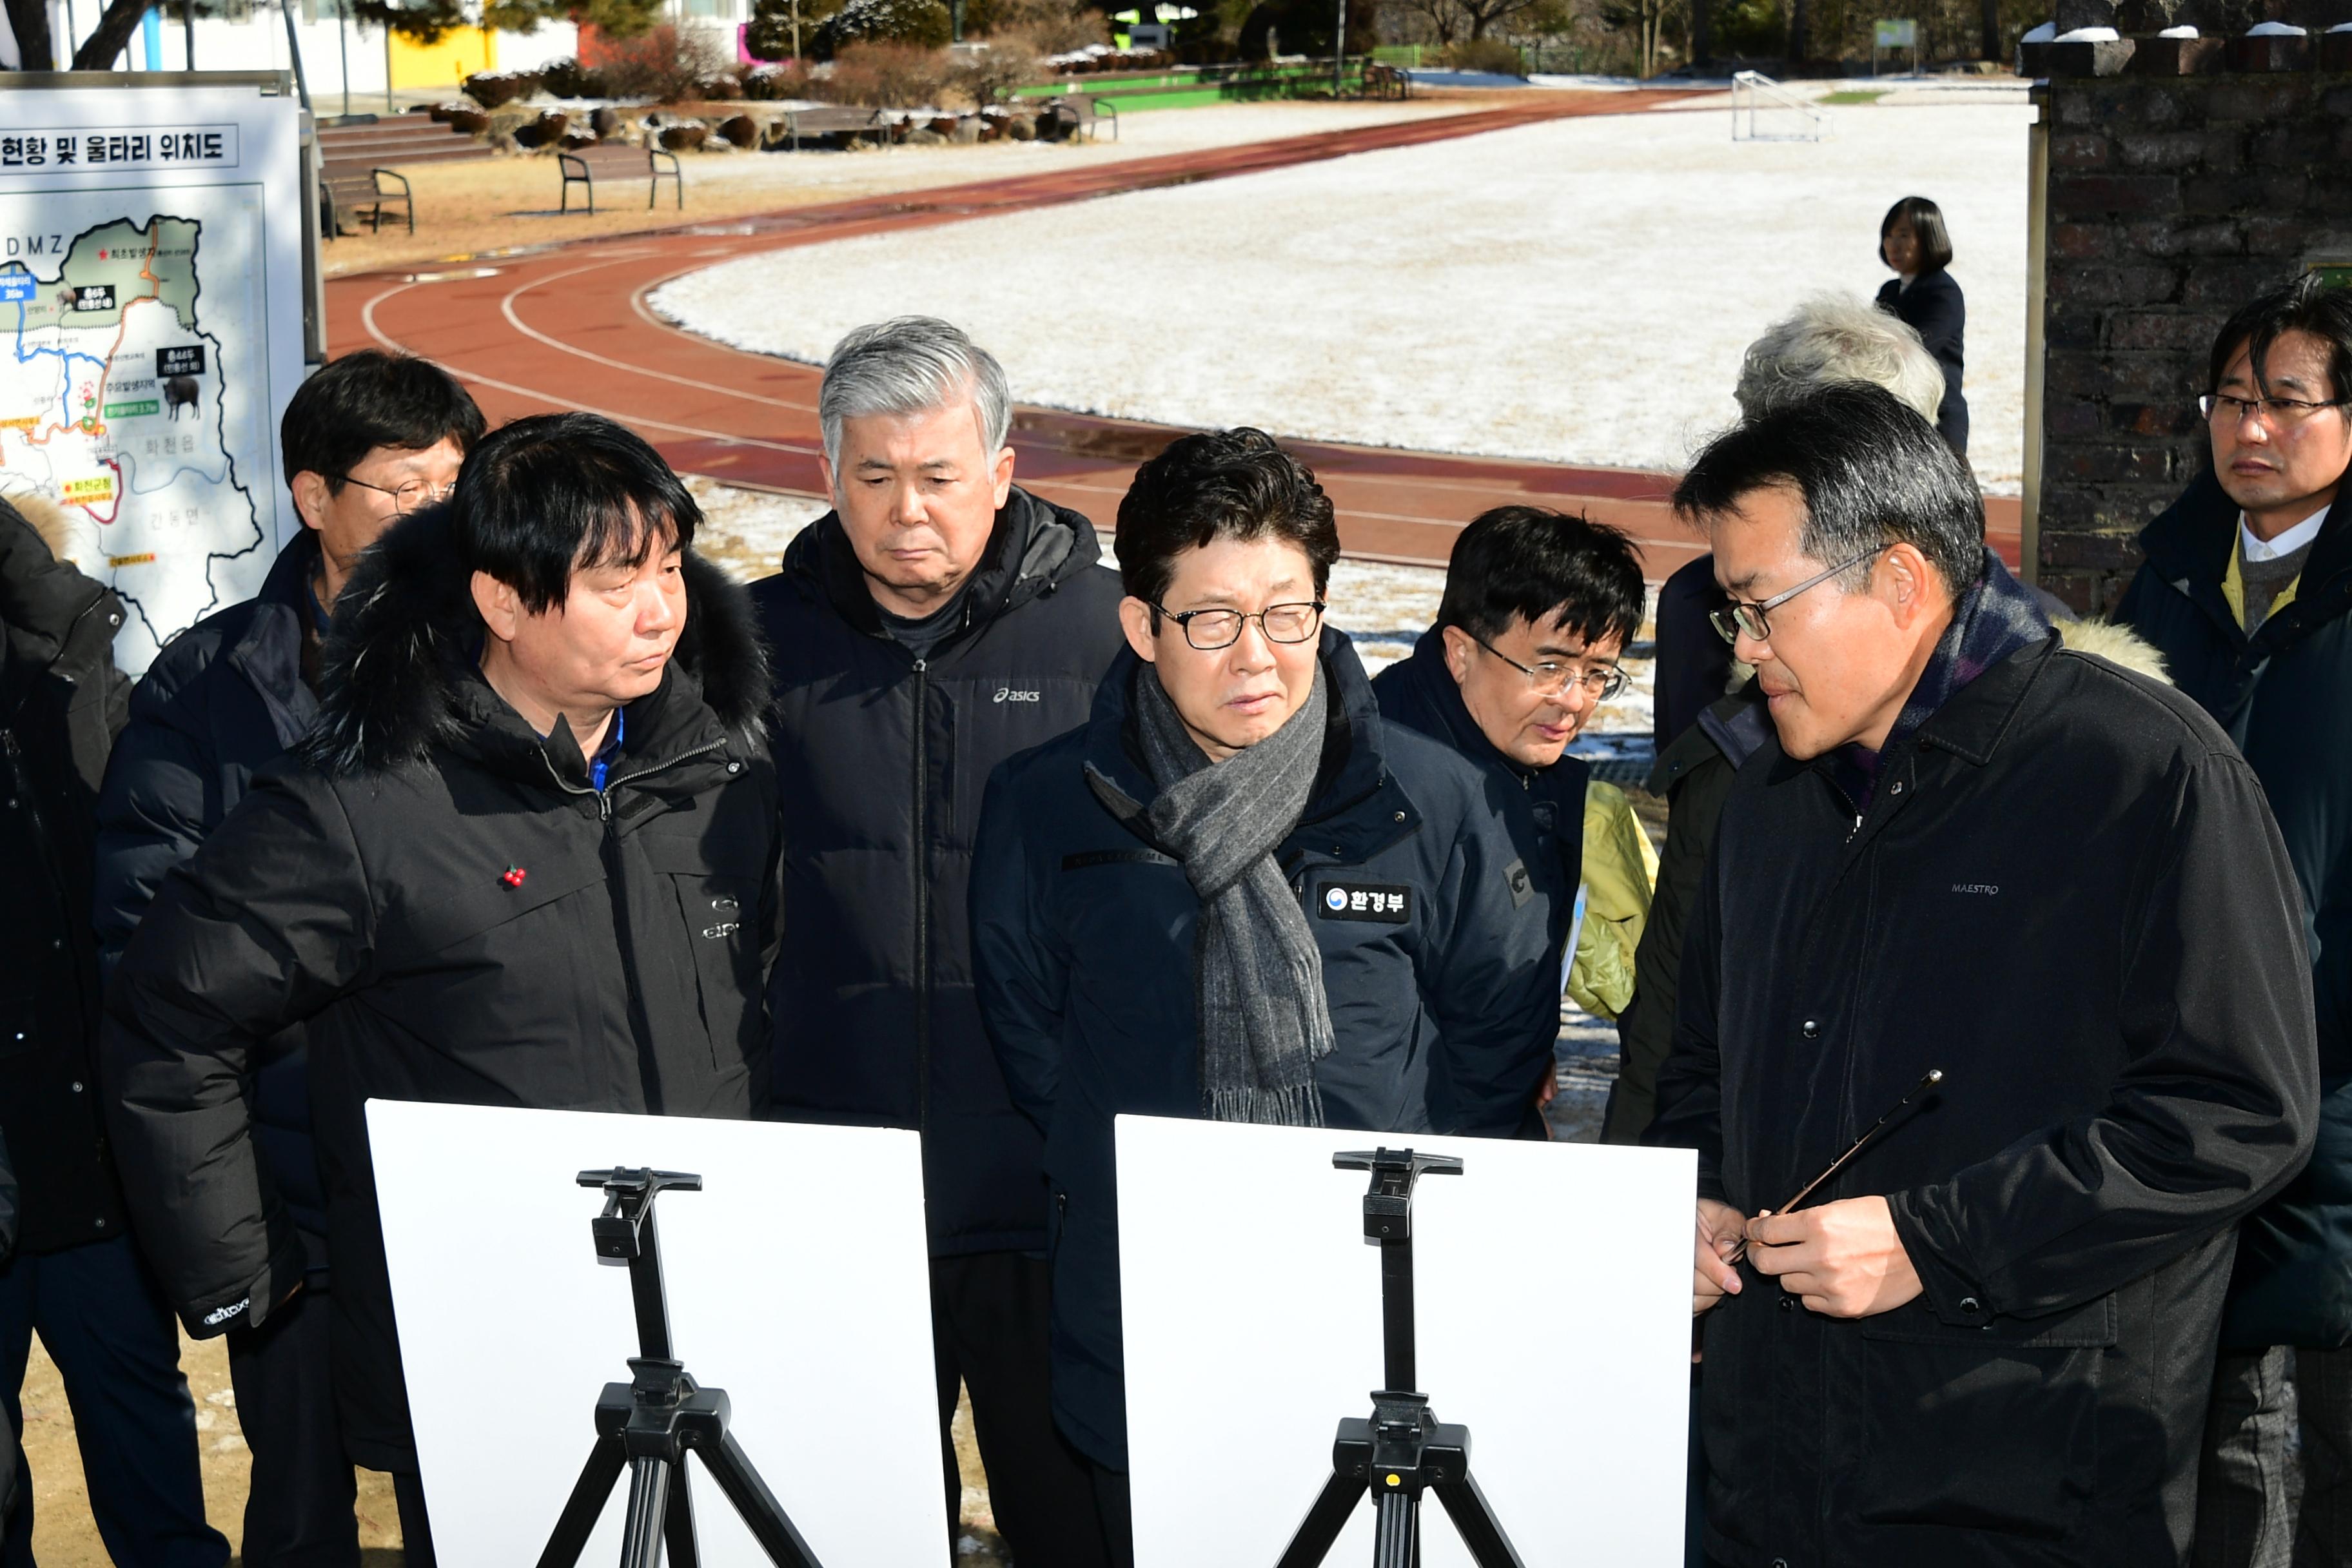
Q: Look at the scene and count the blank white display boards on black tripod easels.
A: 2